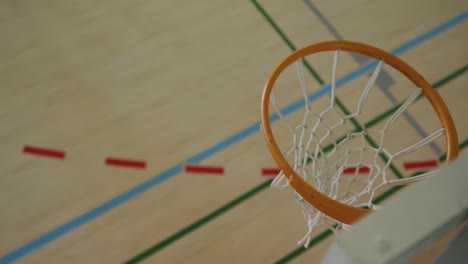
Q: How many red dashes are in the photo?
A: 6